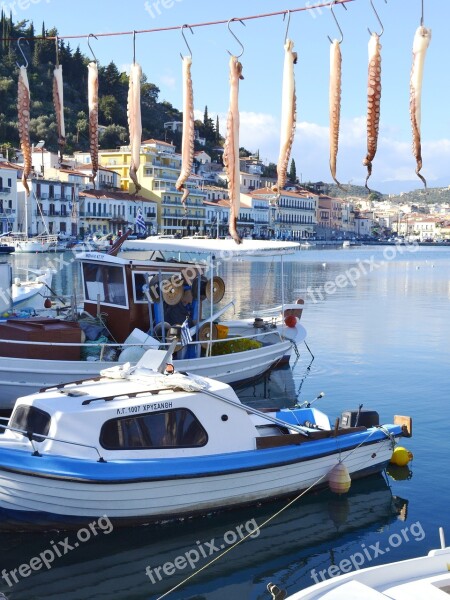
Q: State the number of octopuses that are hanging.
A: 10